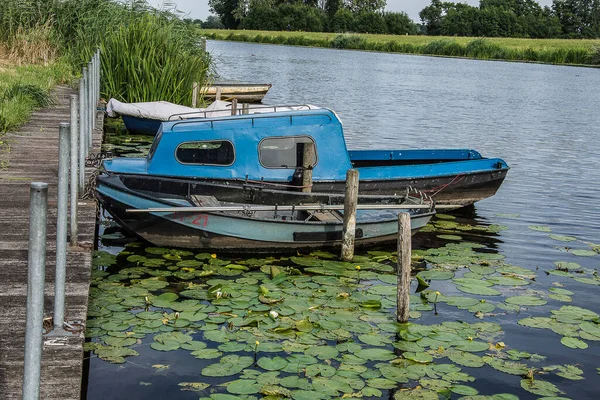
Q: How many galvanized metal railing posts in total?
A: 9